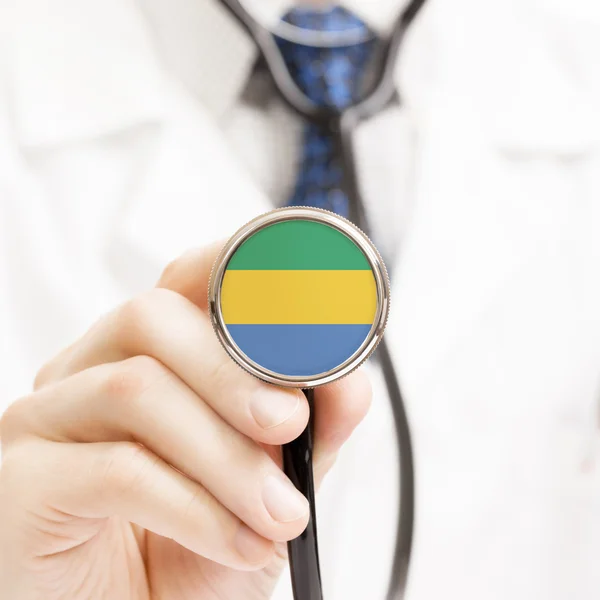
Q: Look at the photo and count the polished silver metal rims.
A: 1